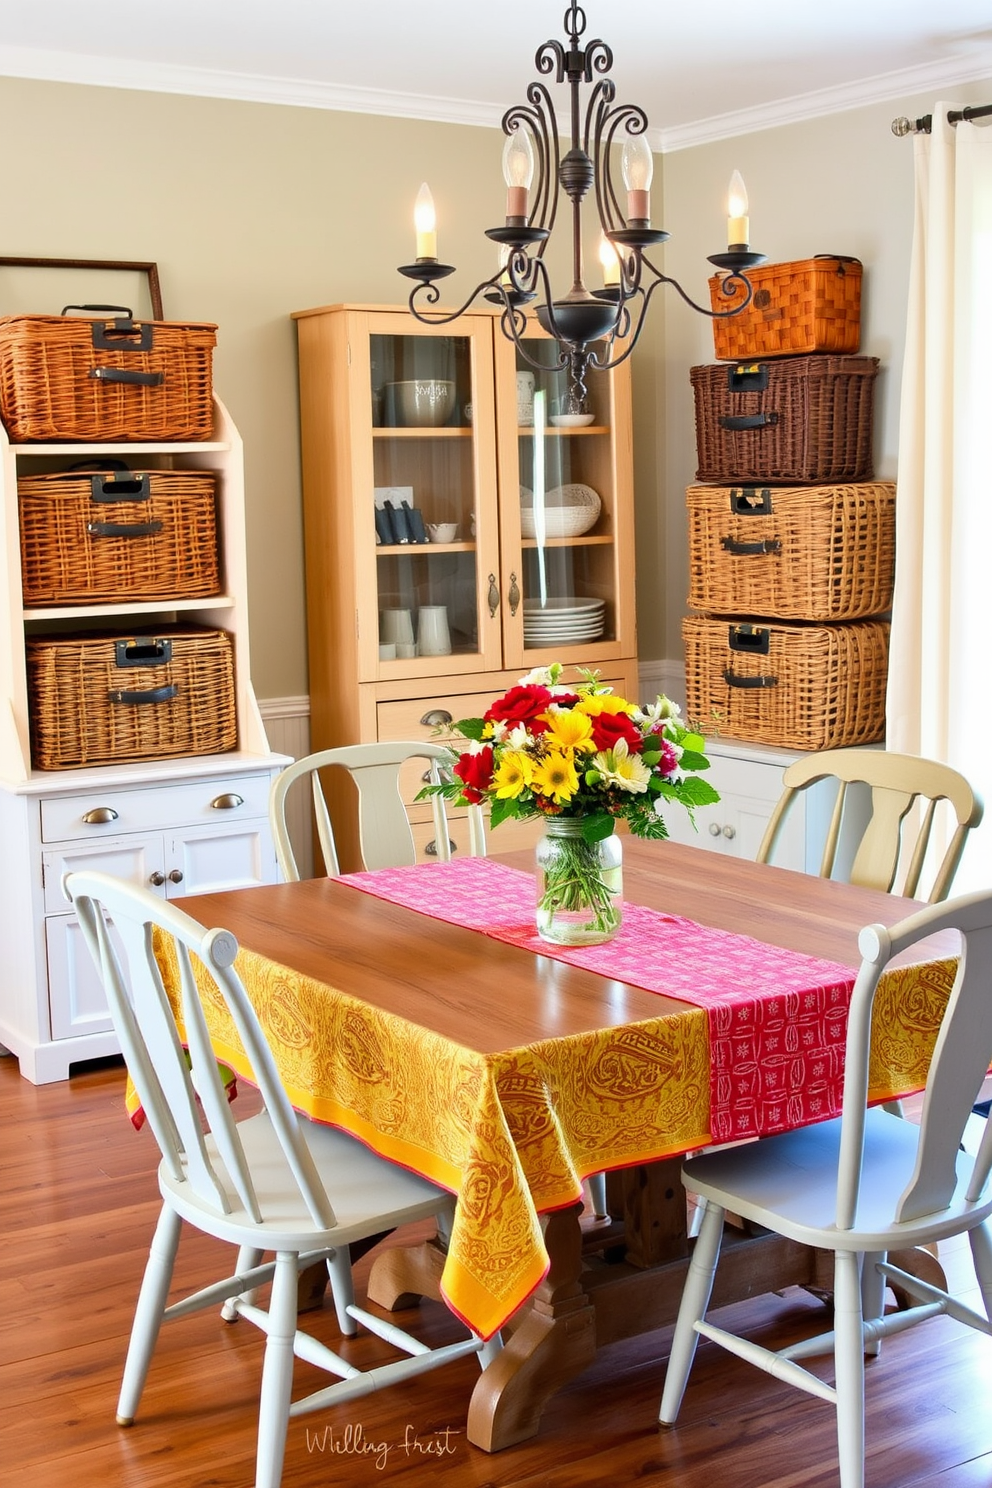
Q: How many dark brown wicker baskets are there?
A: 1